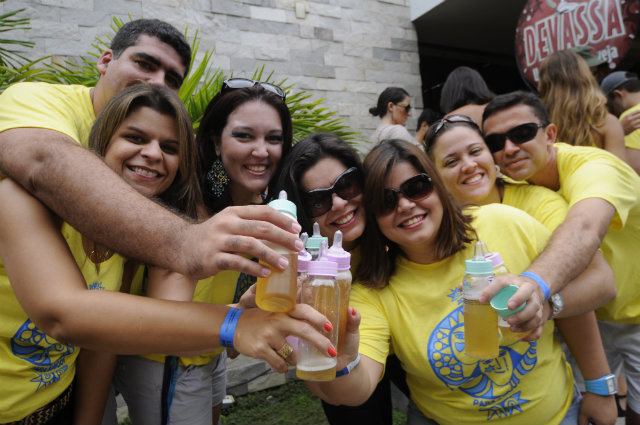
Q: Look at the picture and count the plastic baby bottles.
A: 7